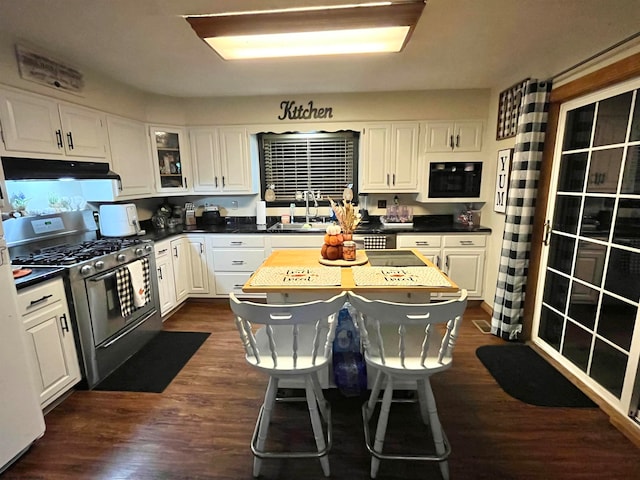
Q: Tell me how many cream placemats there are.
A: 2